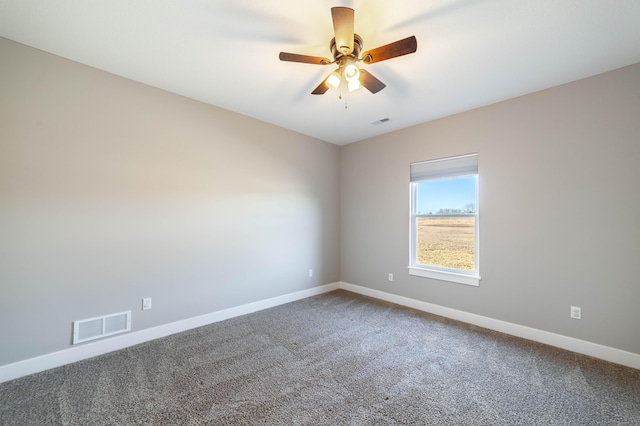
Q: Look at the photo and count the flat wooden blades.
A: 5